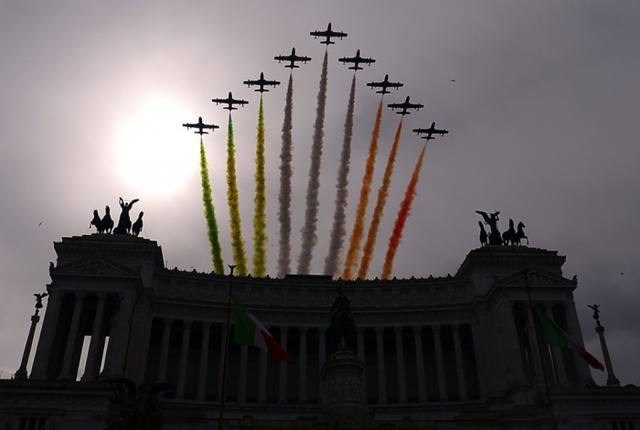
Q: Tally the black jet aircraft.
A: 9